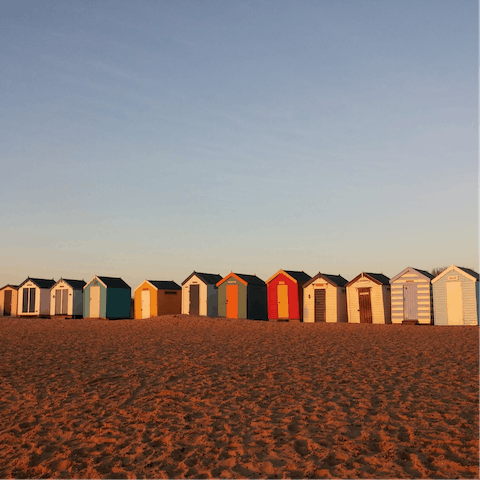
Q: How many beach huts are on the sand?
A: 12